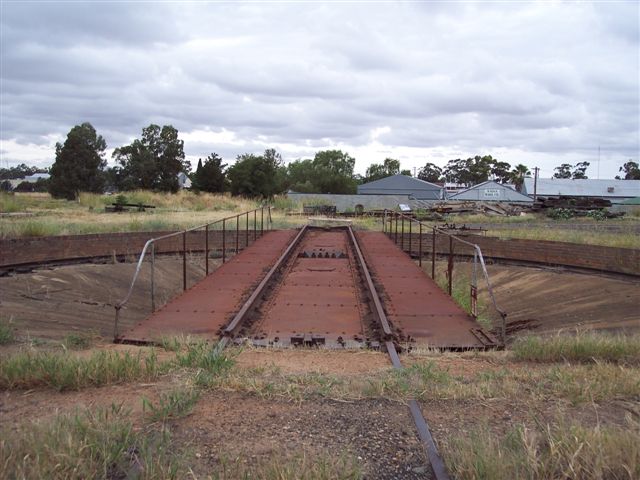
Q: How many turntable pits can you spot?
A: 1